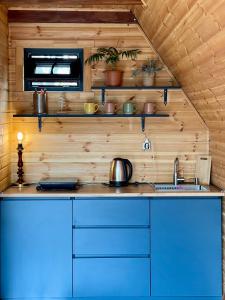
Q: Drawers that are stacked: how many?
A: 3